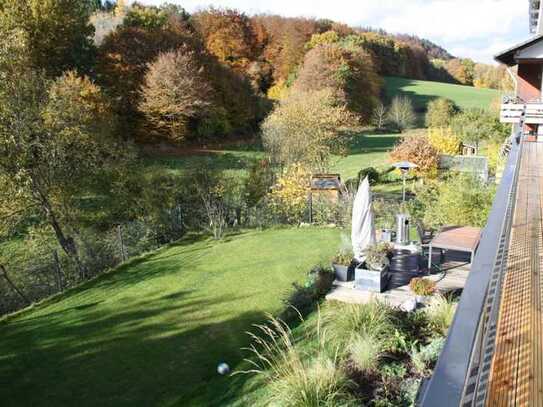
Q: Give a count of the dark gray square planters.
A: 2